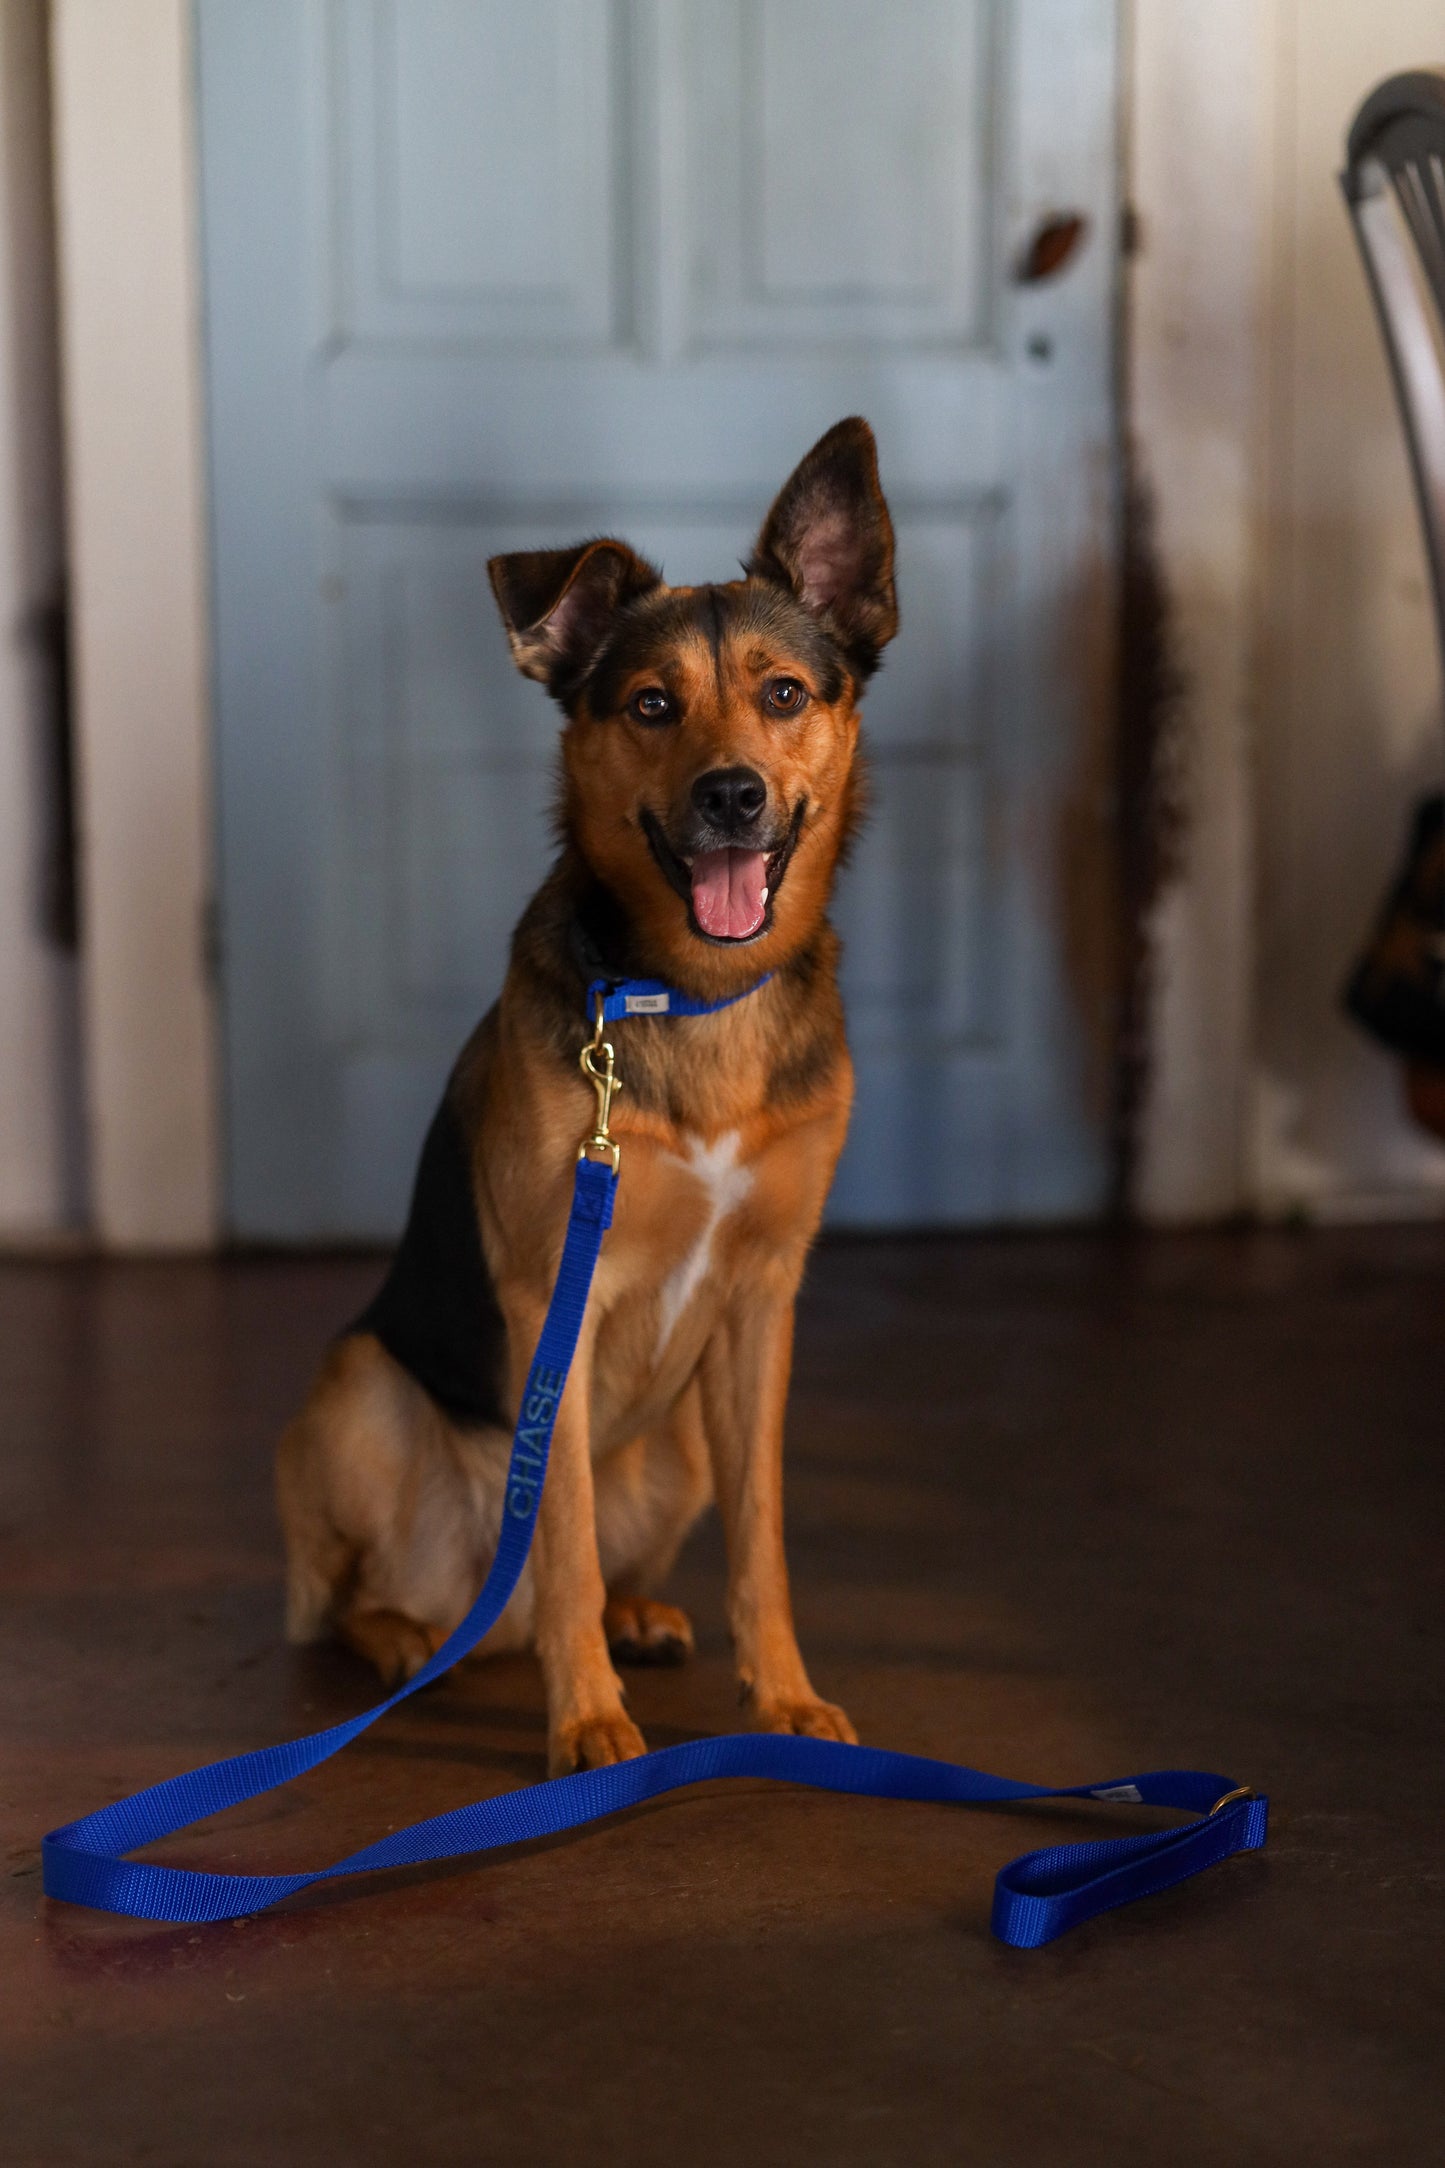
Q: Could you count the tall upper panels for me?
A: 2